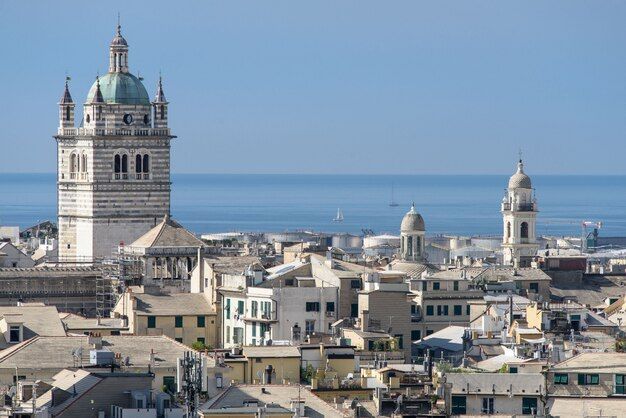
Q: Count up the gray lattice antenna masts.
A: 1